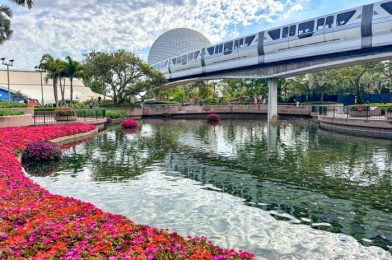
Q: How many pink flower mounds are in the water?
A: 2